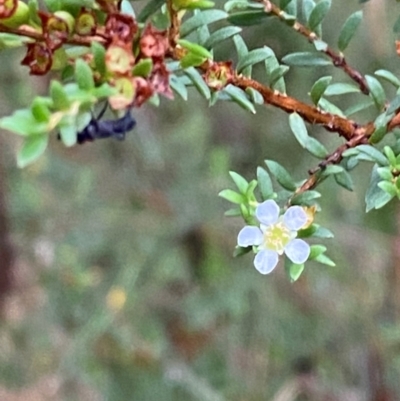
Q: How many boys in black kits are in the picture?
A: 0